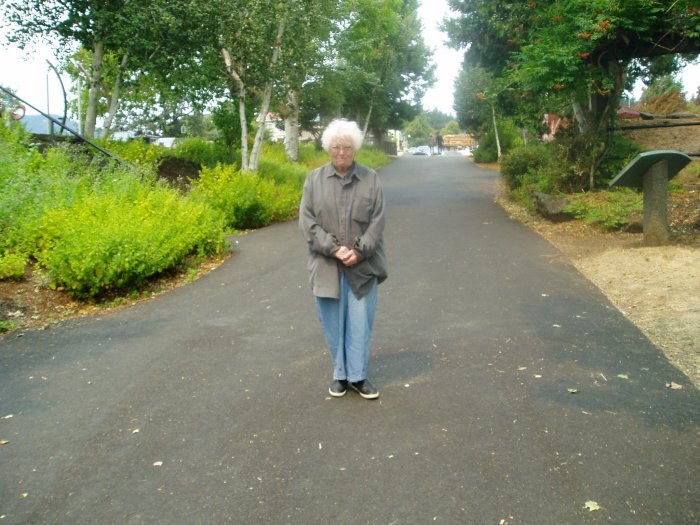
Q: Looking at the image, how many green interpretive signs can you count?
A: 1